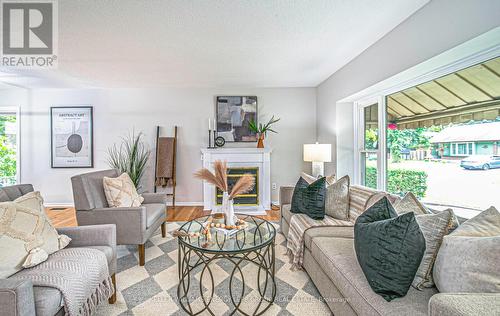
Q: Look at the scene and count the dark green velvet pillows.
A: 2